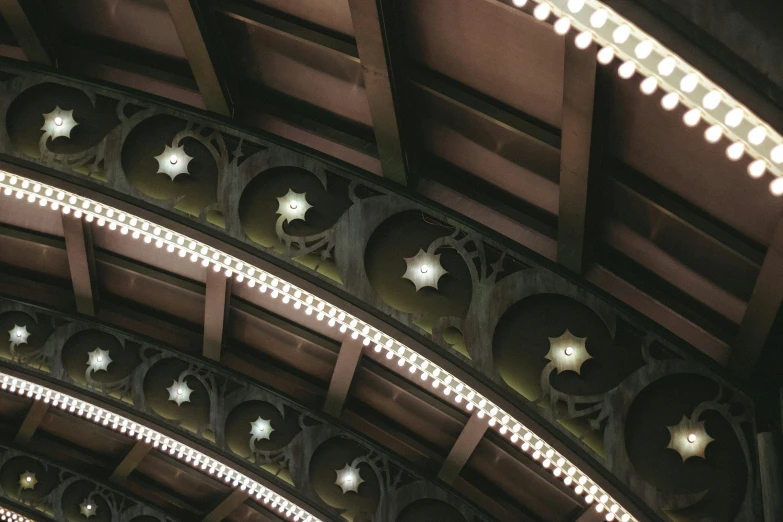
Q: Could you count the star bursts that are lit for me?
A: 13